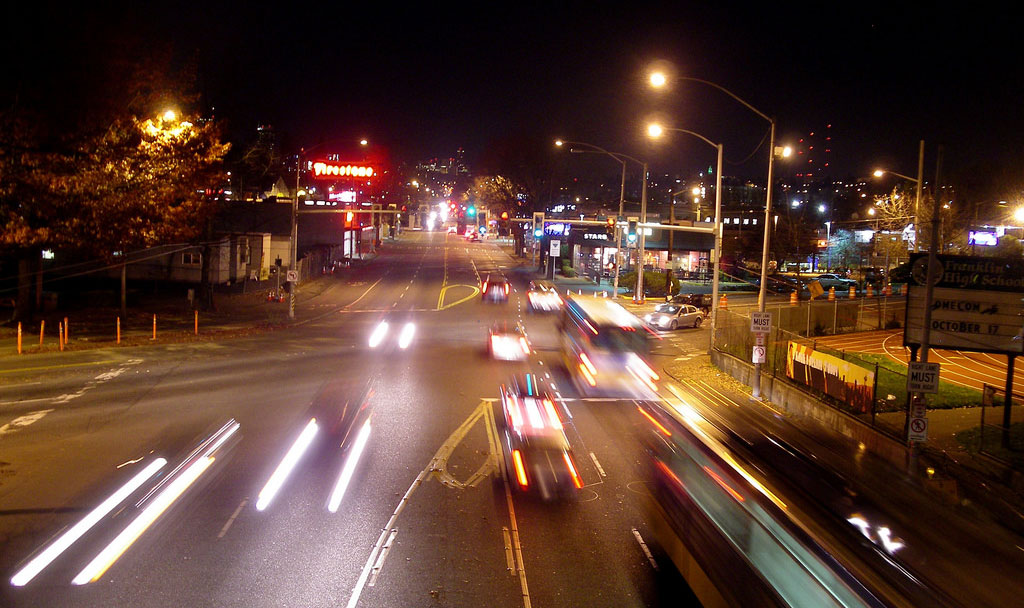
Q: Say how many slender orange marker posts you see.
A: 7